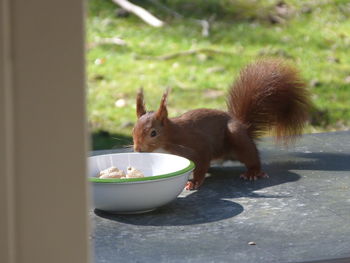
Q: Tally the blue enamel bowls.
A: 0